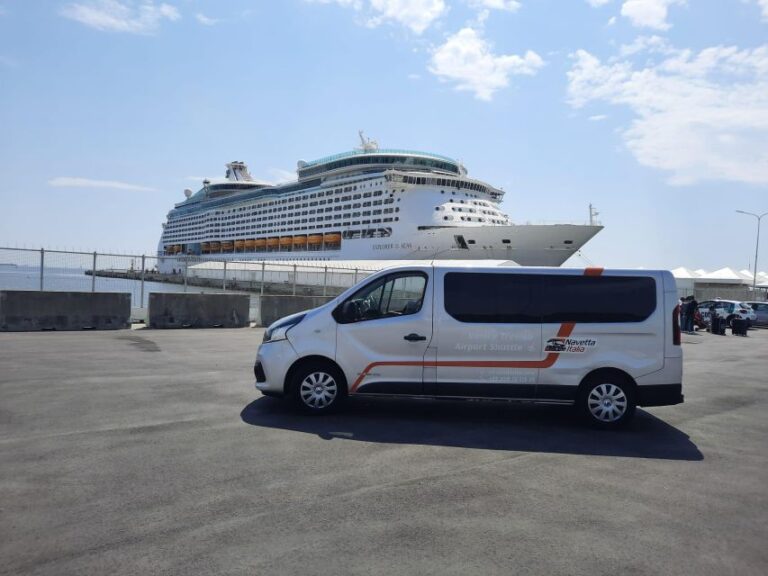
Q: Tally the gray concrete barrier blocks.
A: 3